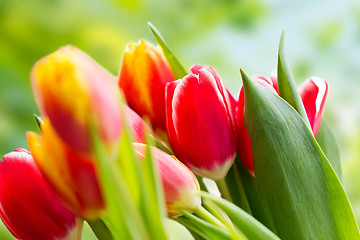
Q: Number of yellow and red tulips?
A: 3